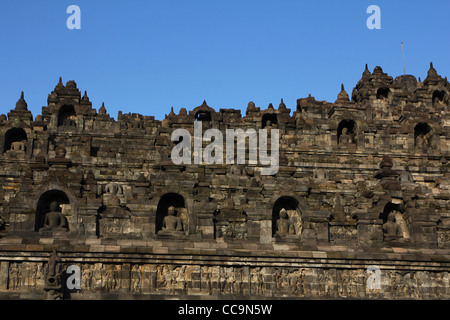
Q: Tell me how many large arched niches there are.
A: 4